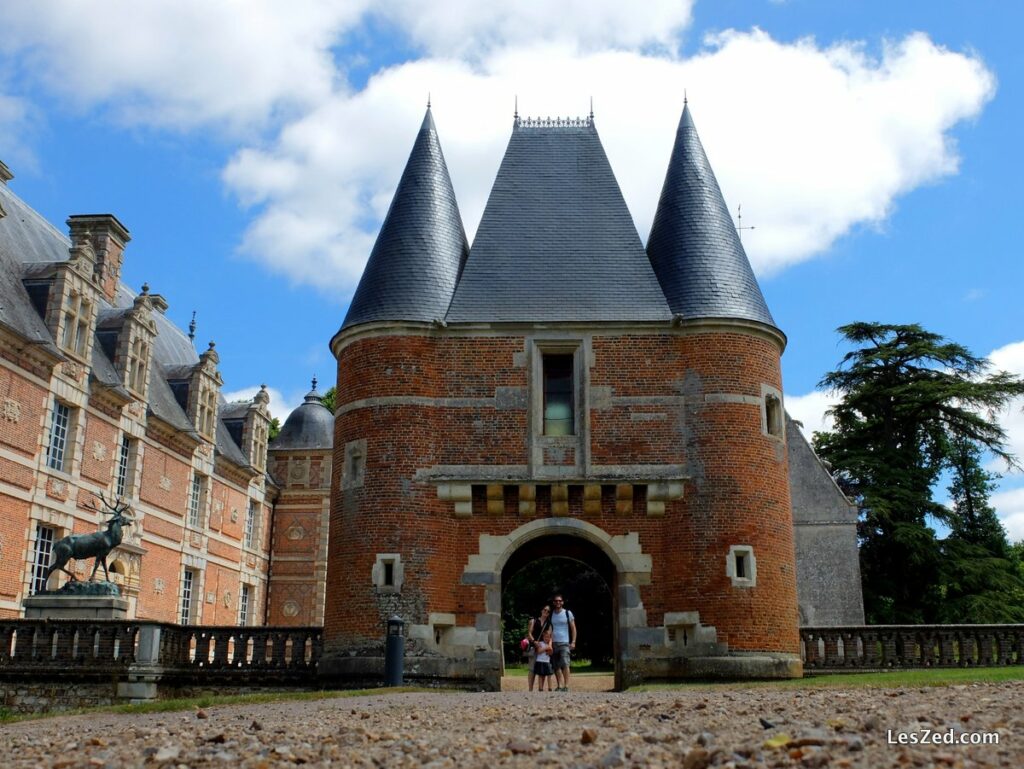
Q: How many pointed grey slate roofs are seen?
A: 2